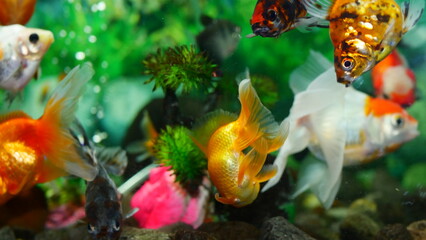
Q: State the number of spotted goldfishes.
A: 2